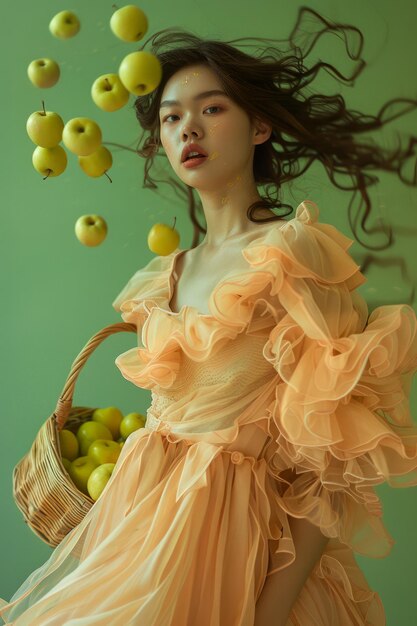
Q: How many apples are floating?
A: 11